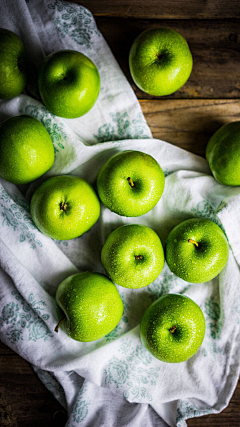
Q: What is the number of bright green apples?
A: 11